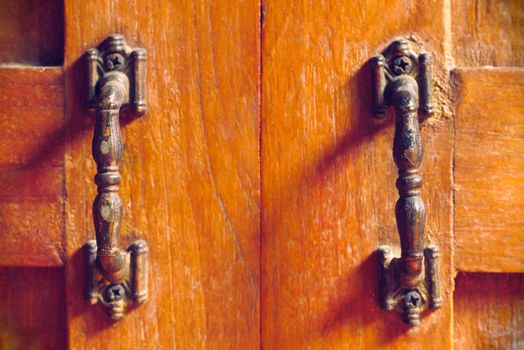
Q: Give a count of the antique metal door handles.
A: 2